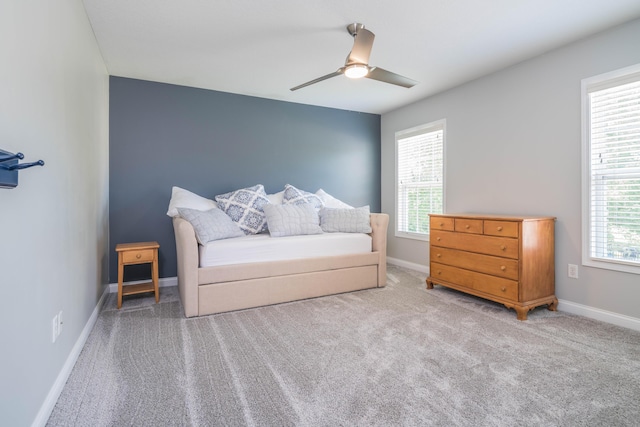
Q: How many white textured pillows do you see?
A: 3